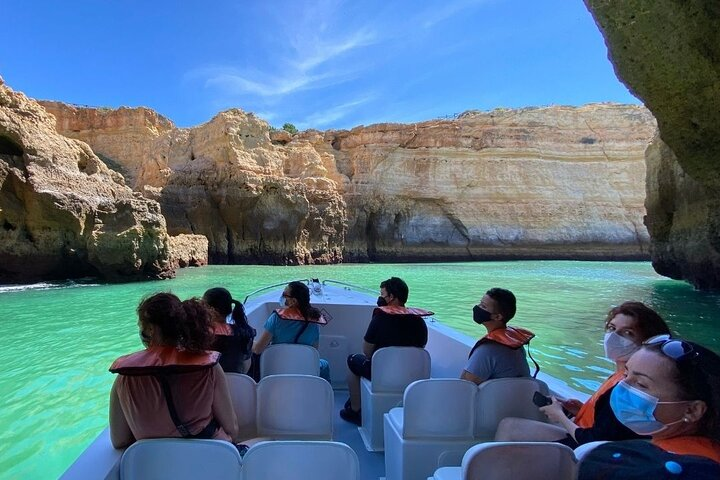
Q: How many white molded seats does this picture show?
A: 10